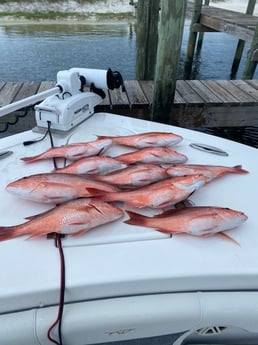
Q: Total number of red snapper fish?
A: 10